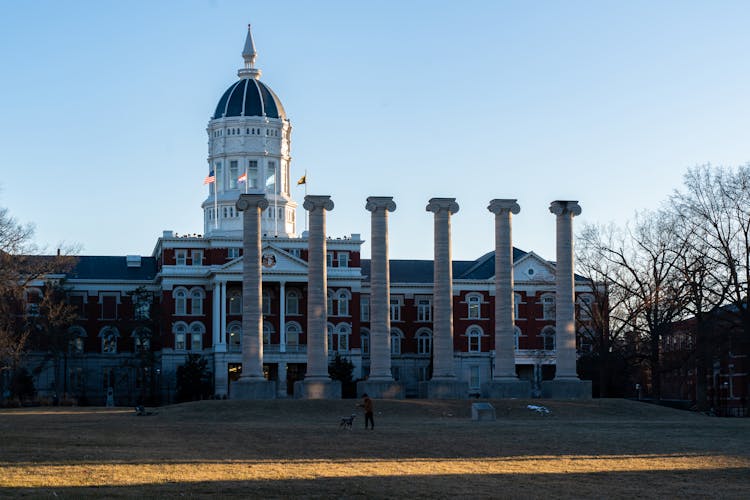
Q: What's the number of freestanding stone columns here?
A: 6